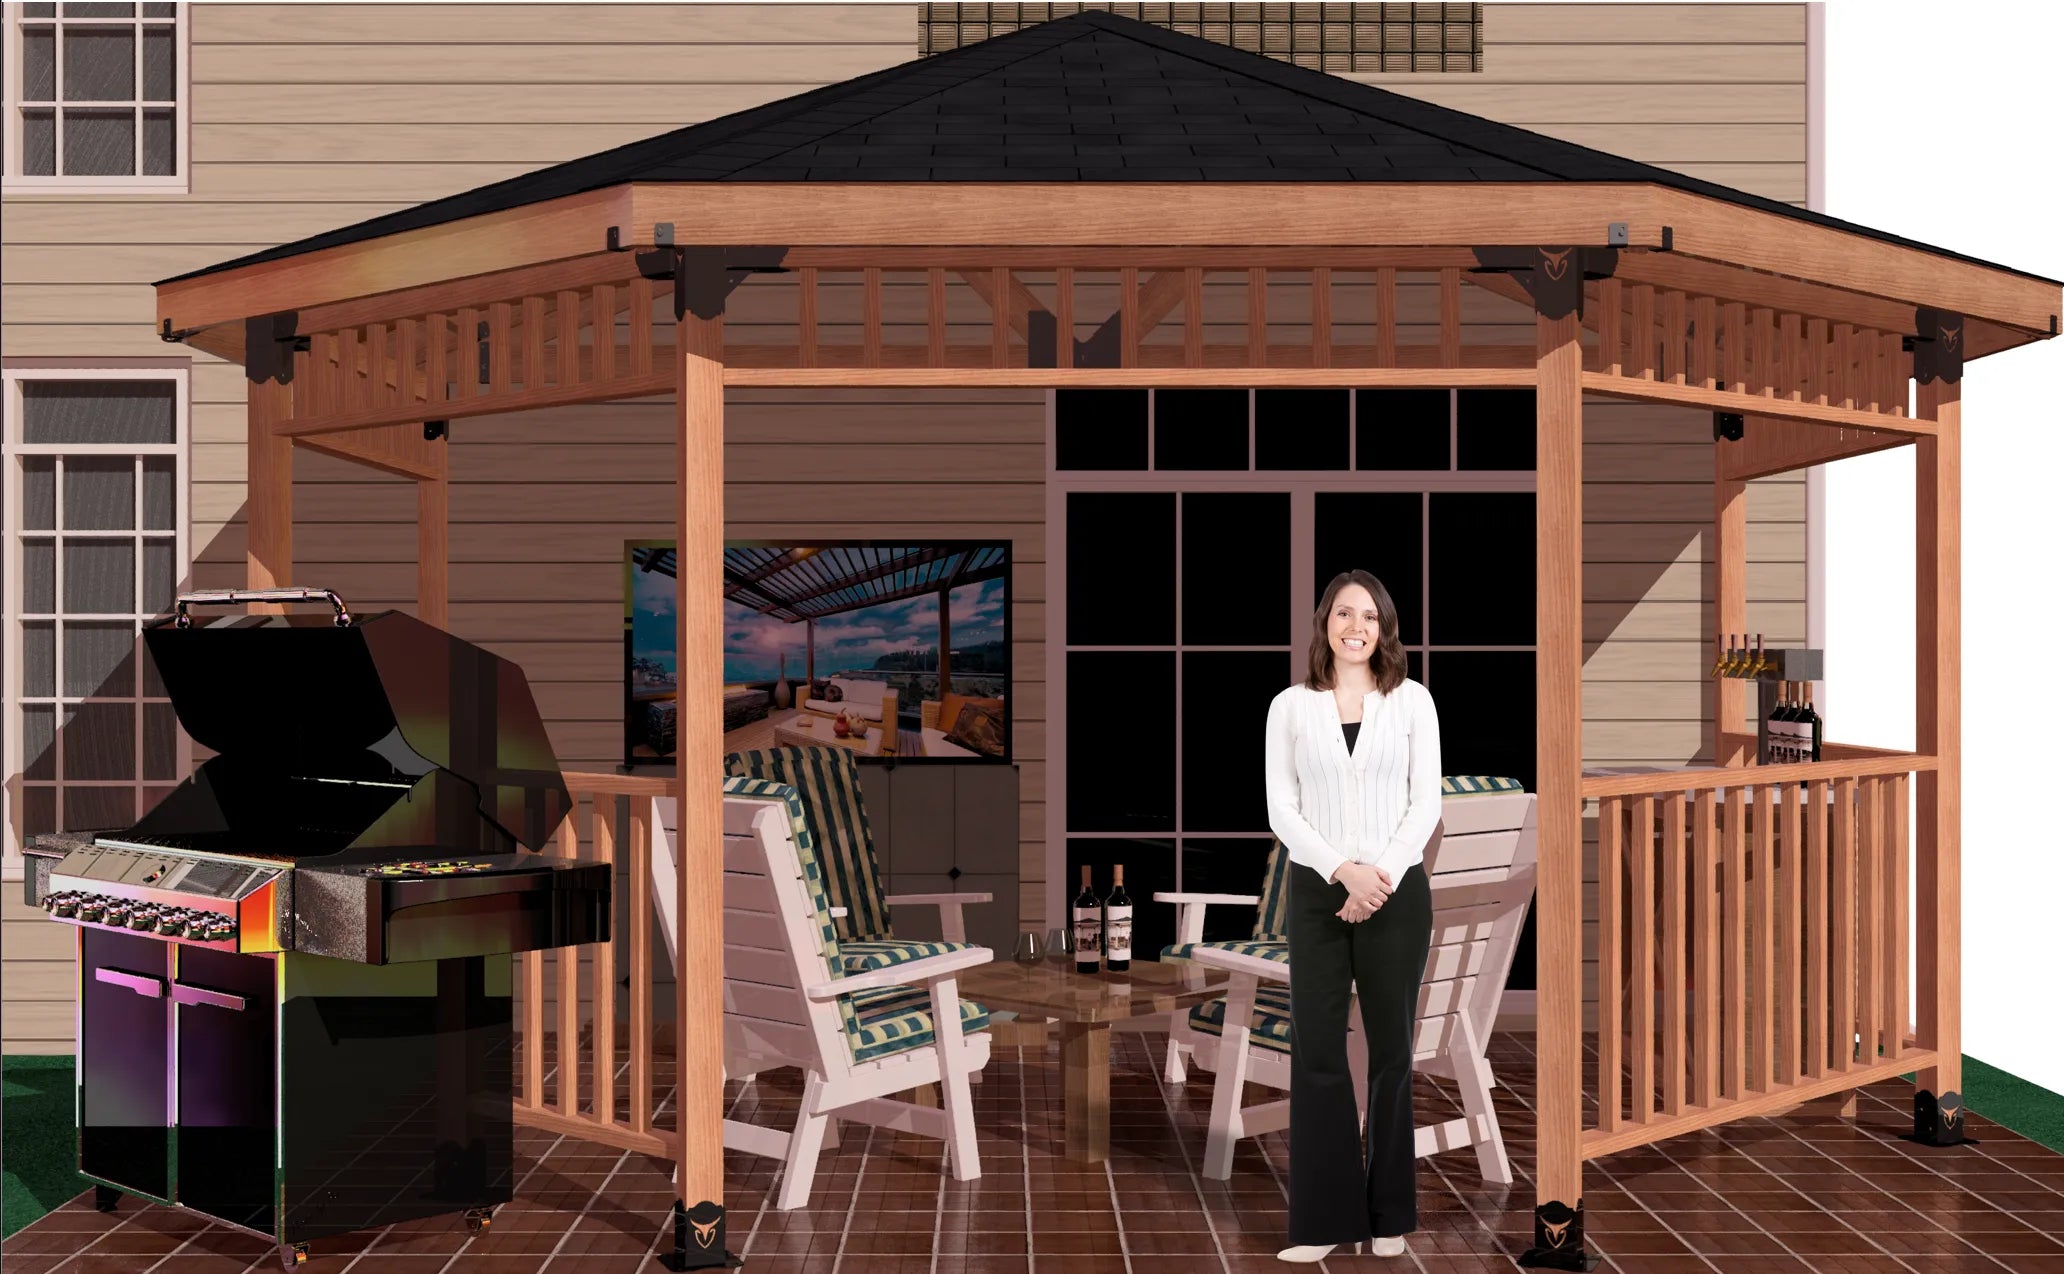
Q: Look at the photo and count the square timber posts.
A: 6